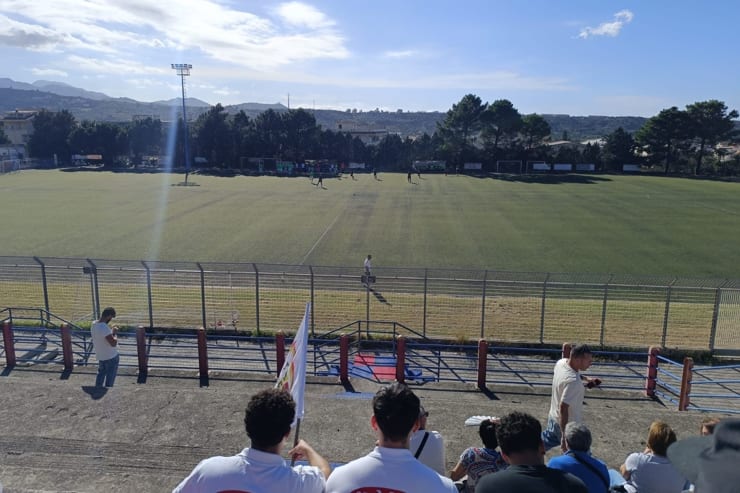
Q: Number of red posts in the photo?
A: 11